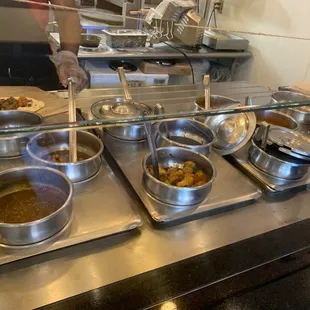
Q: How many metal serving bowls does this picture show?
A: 10